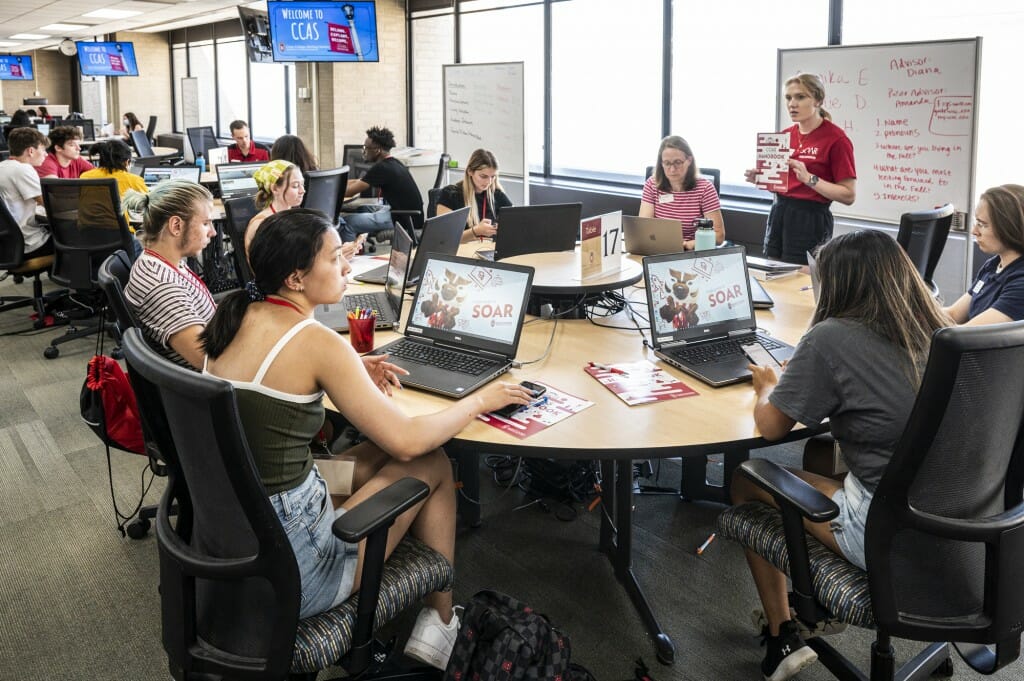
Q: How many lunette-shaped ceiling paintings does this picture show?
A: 0